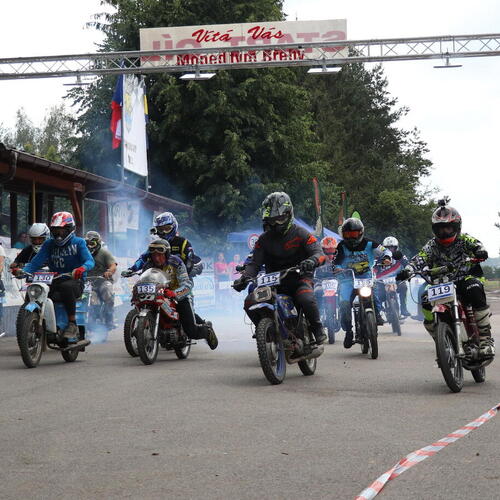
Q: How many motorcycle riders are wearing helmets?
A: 10